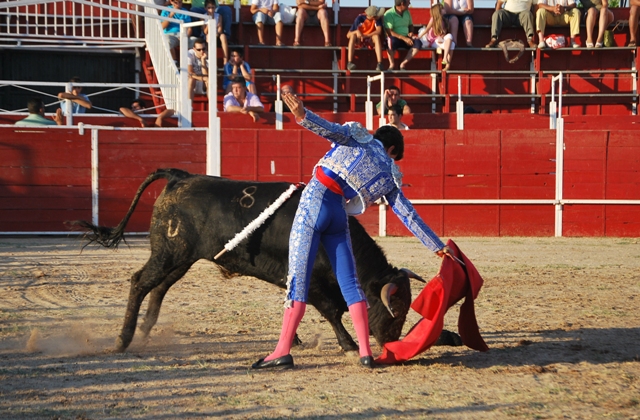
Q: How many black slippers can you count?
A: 2